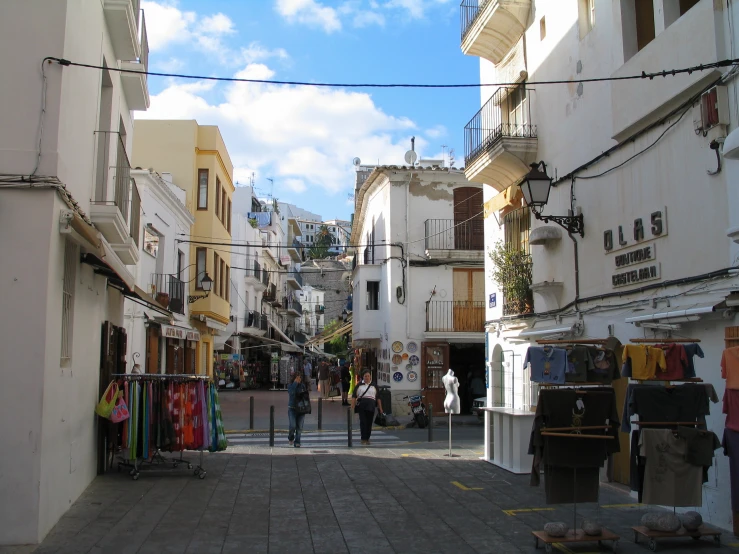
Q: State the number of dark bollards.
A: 5